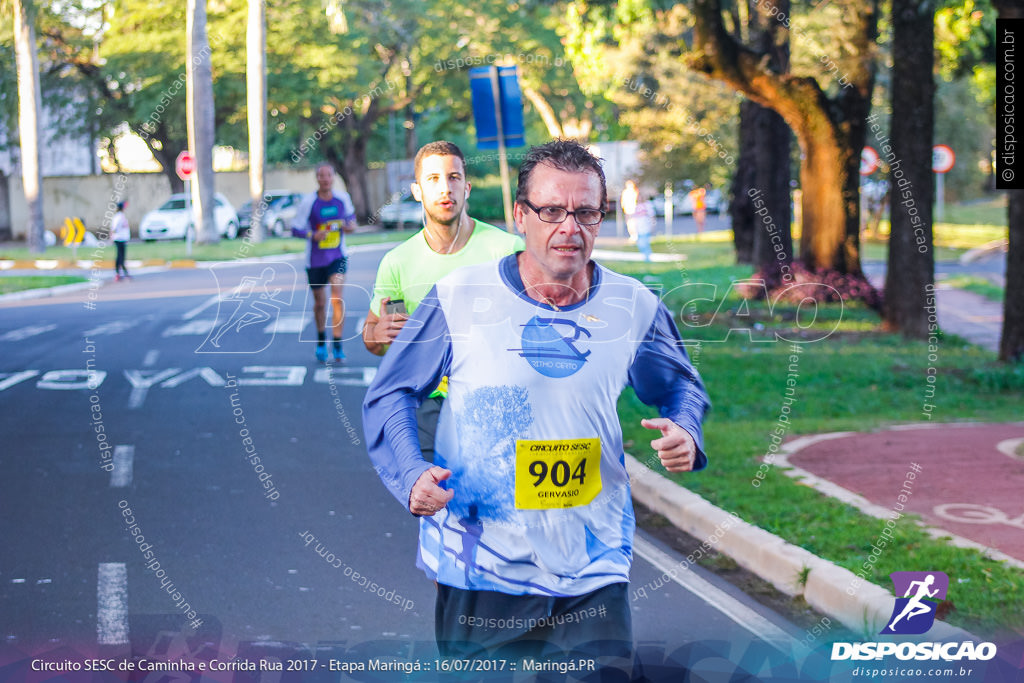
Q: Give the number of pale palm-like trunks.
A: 3